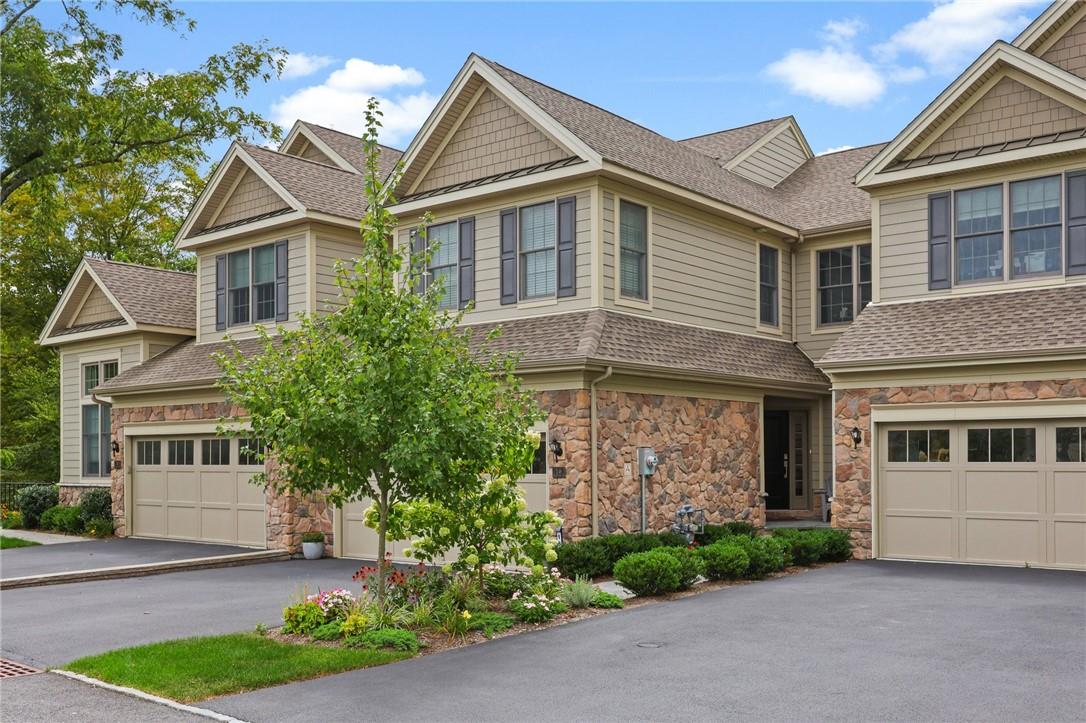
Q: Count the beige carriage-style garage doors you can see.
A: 3